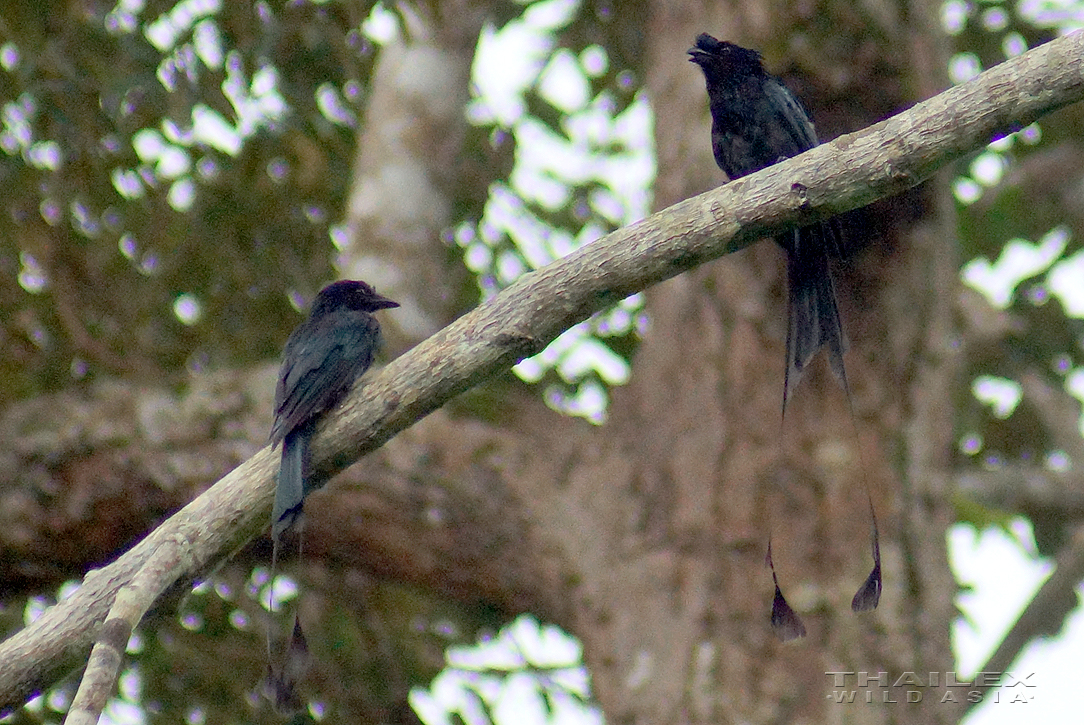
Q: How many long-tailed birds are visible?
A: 2